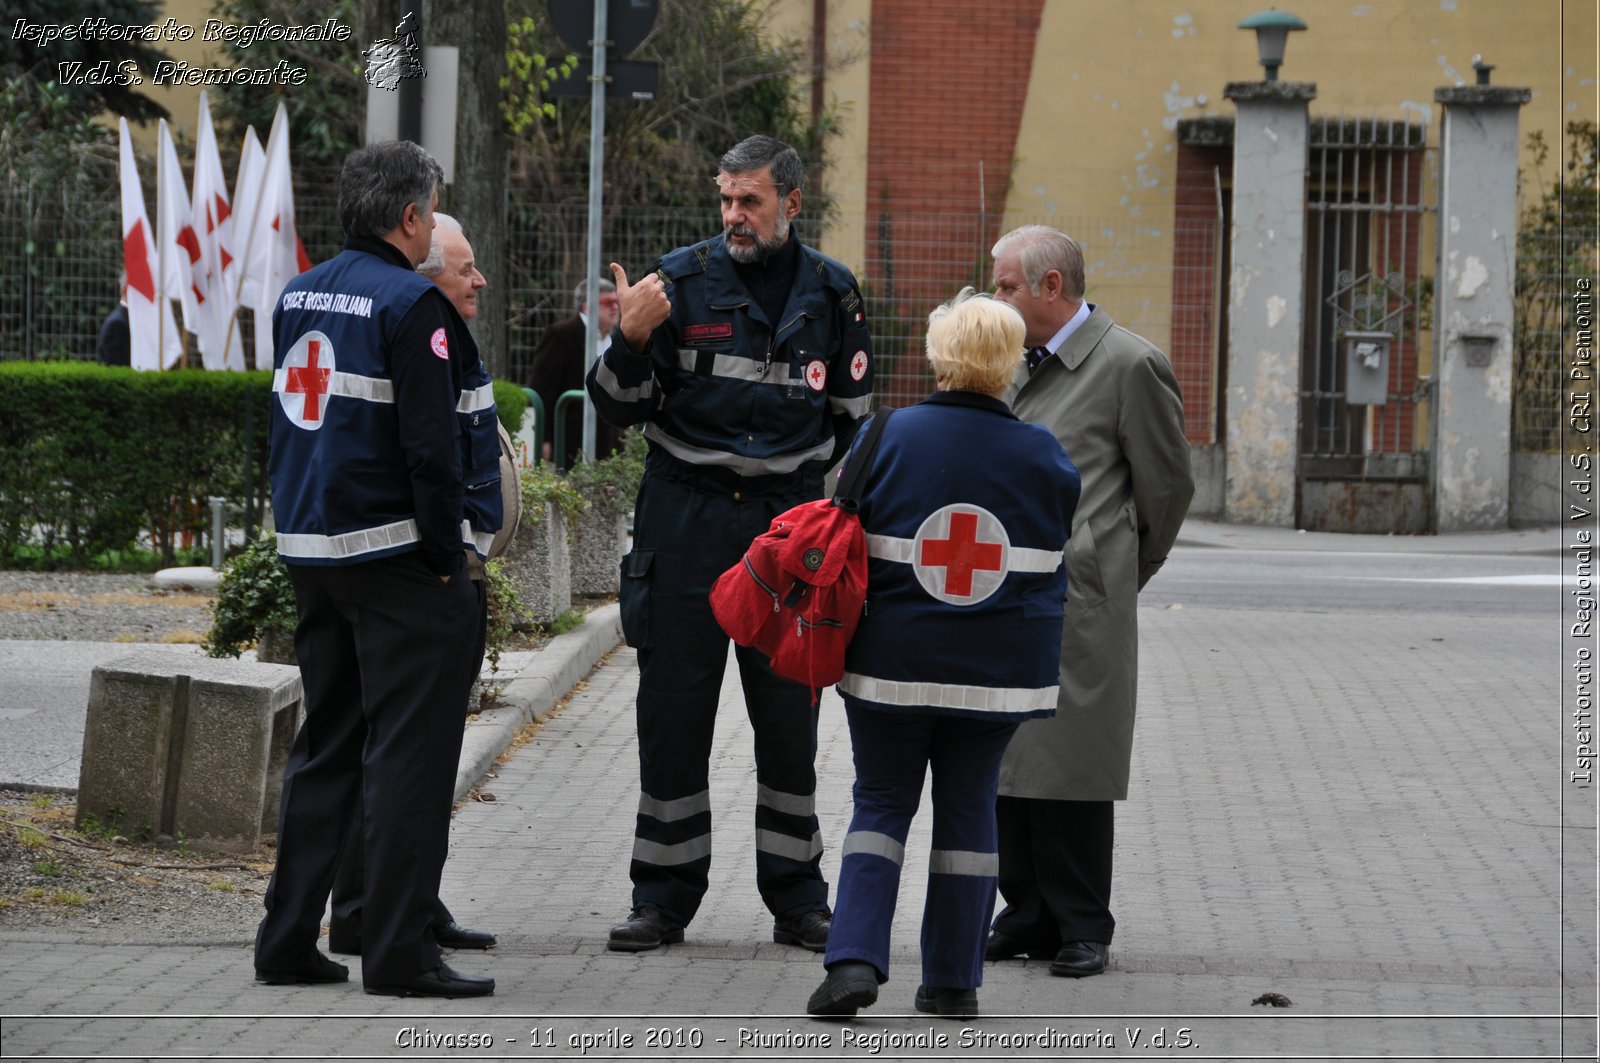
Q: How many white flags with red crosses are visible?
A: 5